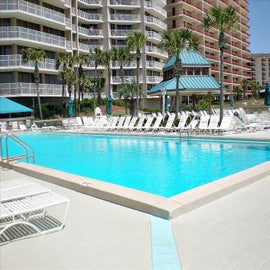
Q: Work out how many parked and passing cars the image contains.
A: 0